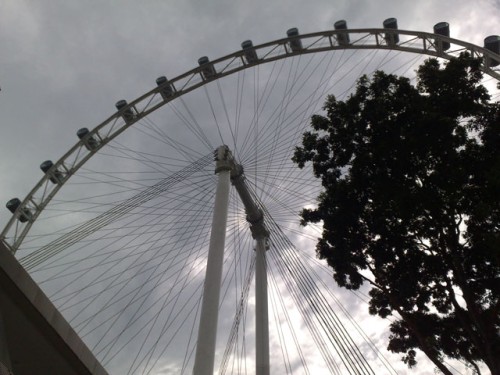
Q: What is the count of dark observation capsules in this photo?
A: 12